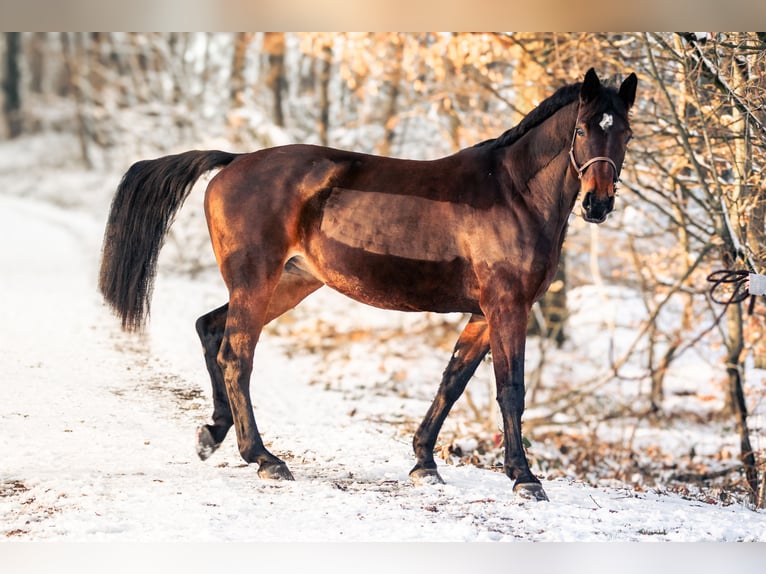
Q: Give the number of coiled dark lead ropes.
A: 1